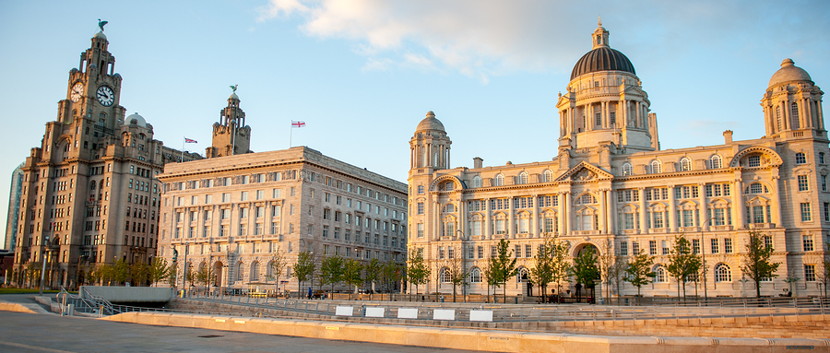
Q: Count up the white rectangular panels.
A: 5